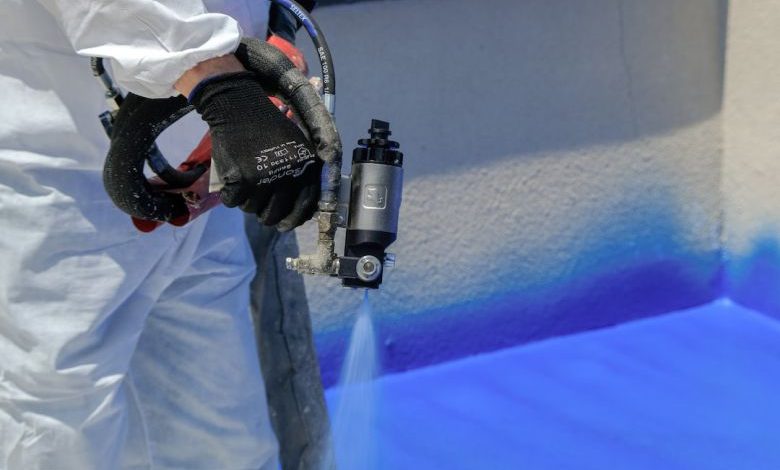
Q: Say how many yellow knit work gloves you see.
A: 0